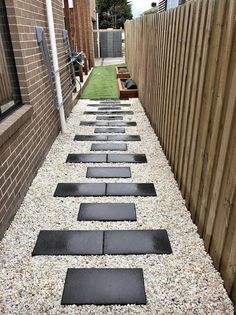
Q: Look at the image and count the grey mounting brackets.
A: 2